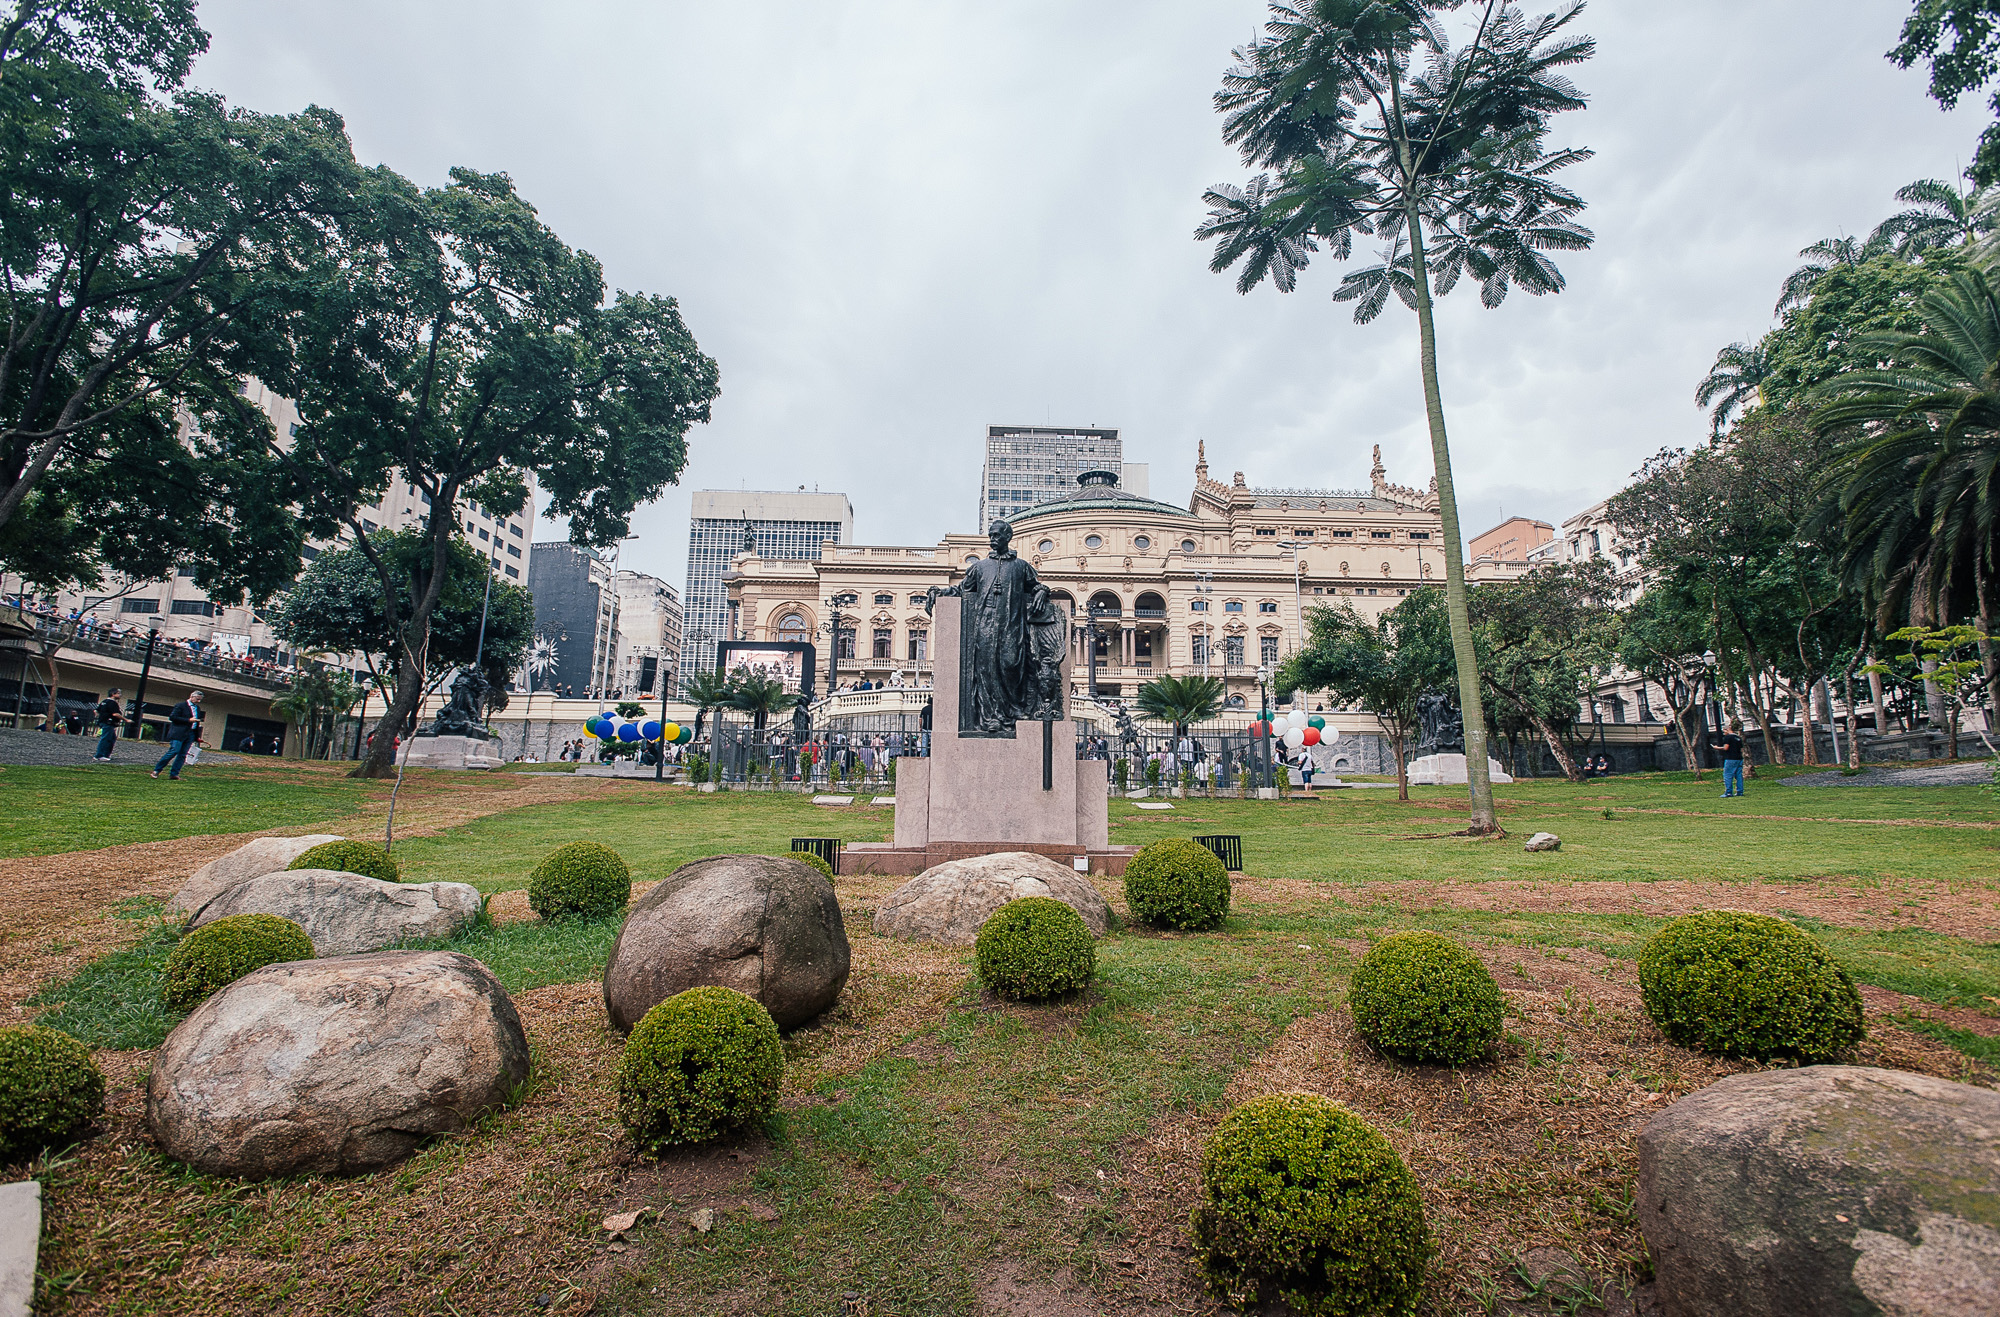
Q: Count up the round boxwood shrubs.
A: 11